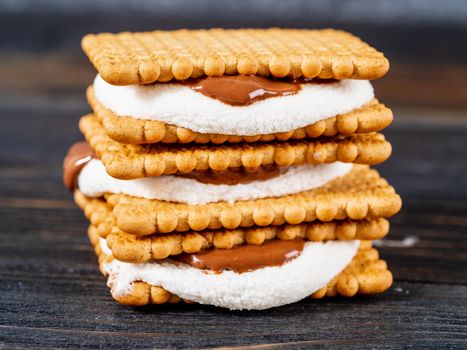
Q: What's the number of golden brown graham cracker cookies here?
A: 6